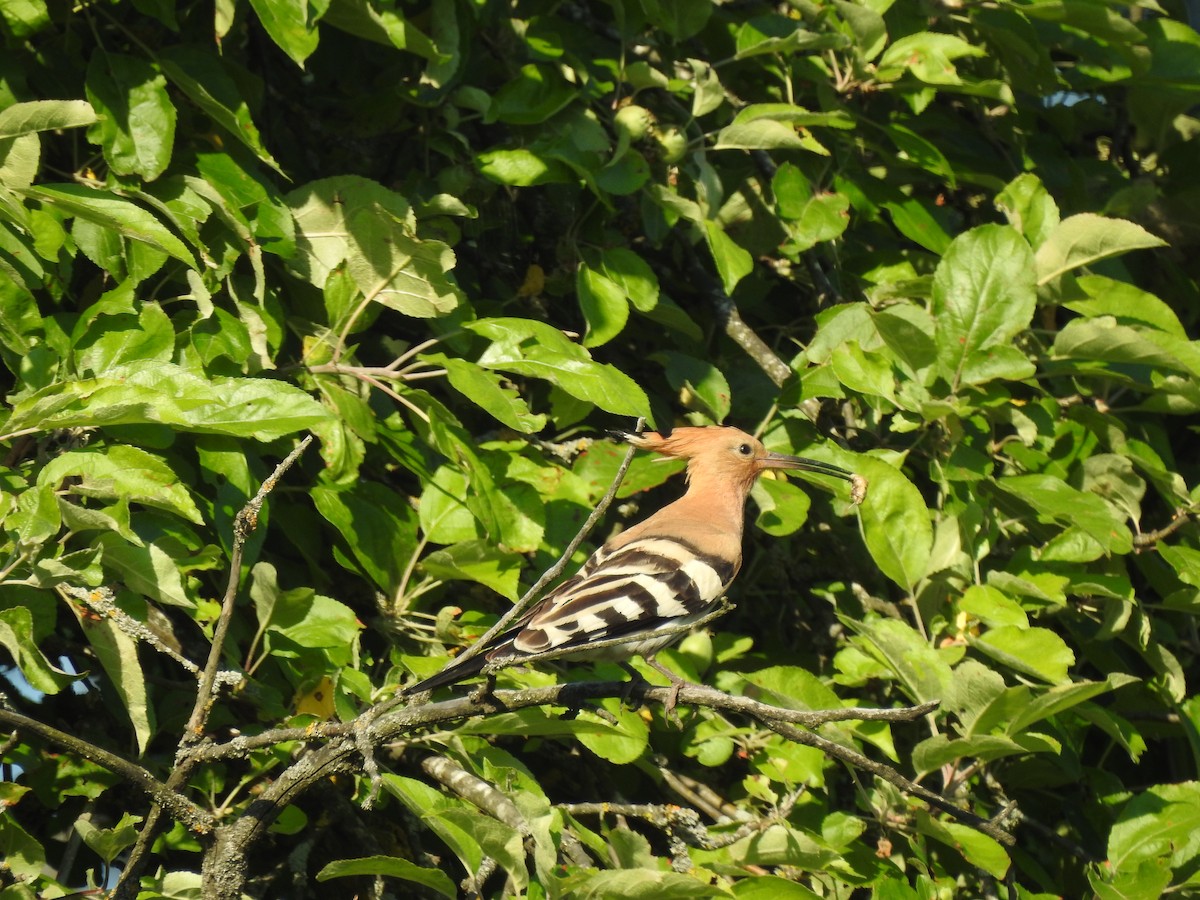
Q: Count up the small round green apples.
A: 2